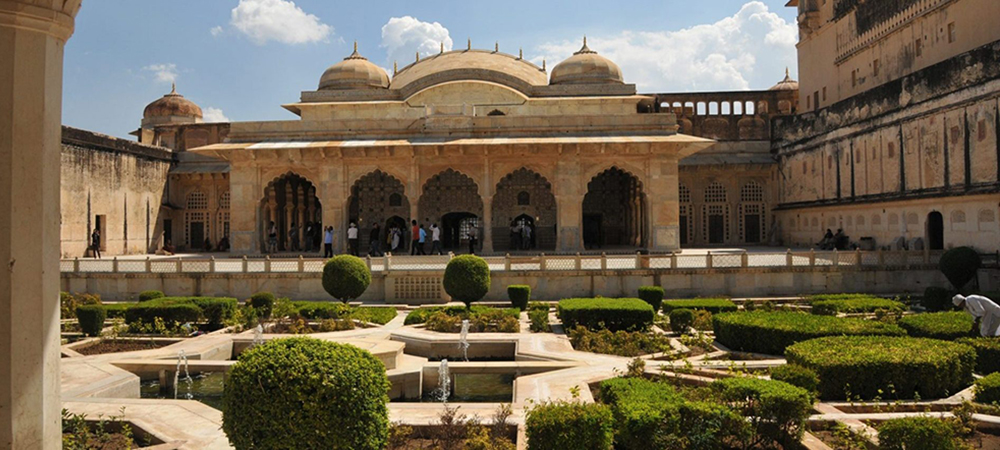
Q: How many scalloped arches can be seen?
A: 5